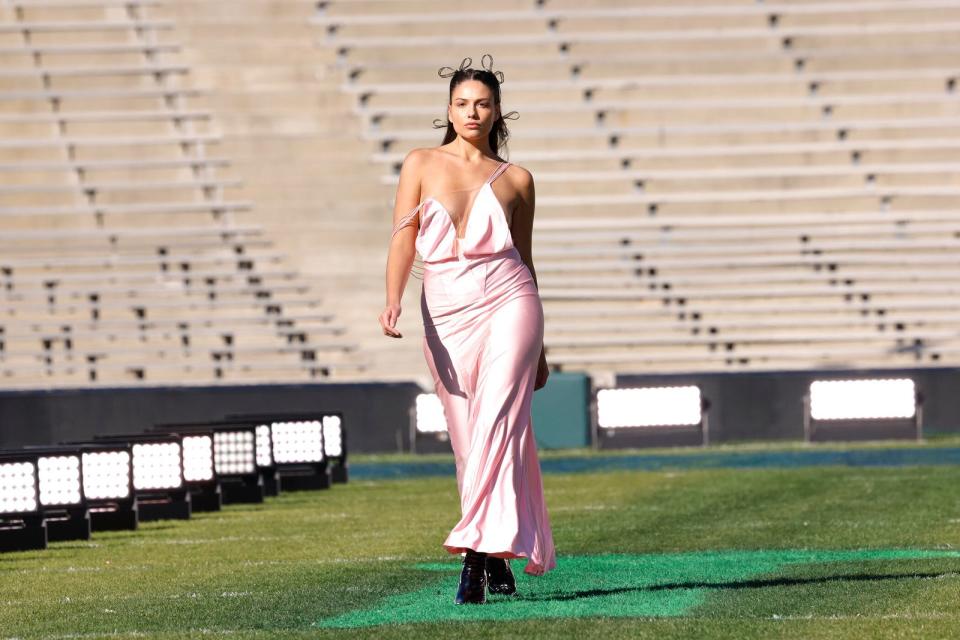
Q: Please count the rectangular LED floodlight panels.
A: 12